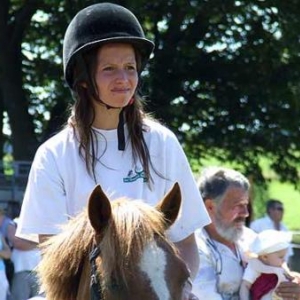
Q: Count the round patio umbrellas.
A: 0